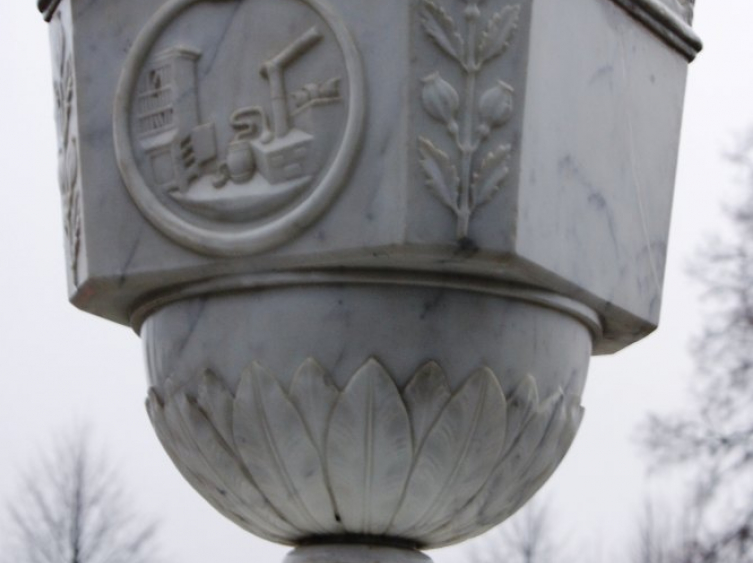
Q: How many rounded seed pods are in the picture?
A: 2